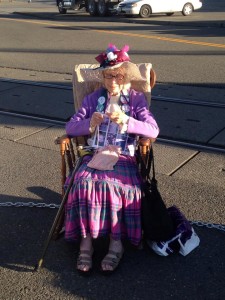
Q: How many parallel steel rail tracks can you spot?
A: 2